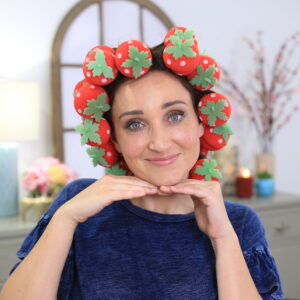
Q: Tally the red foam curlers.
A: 12